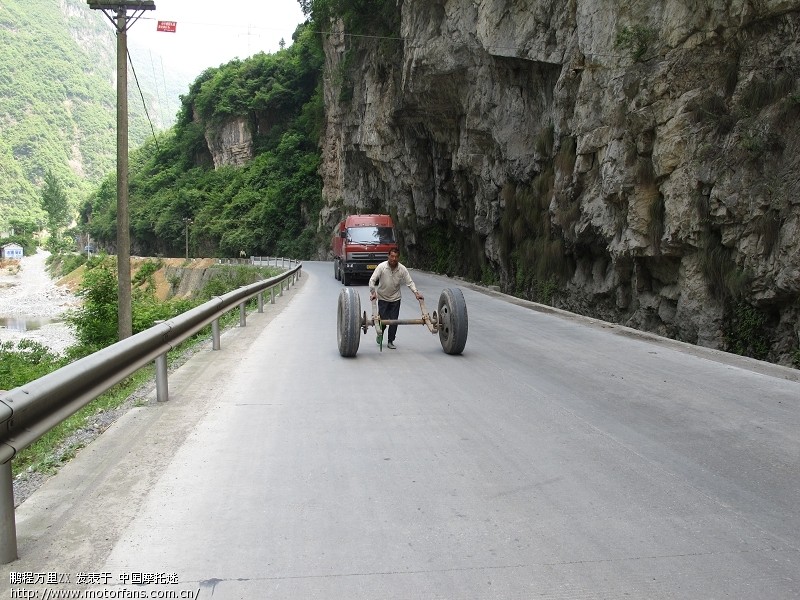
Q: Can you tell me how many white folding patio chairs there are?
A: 0